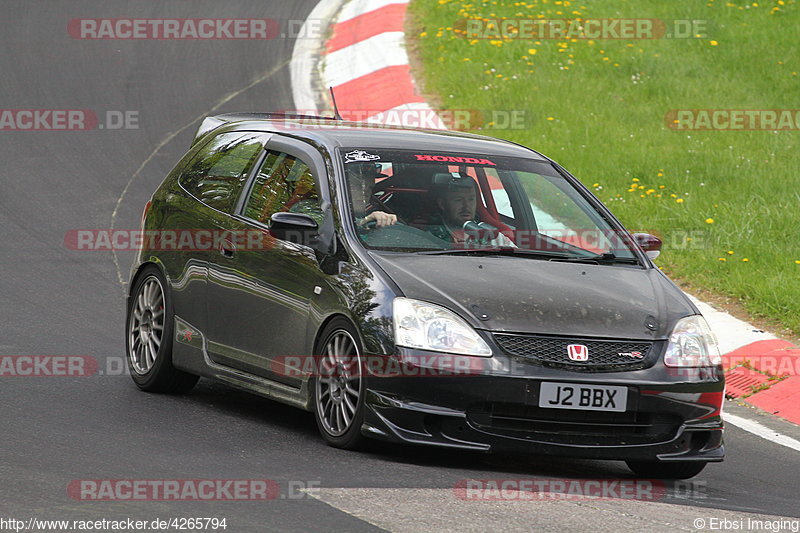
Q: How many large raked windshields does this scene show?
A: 1